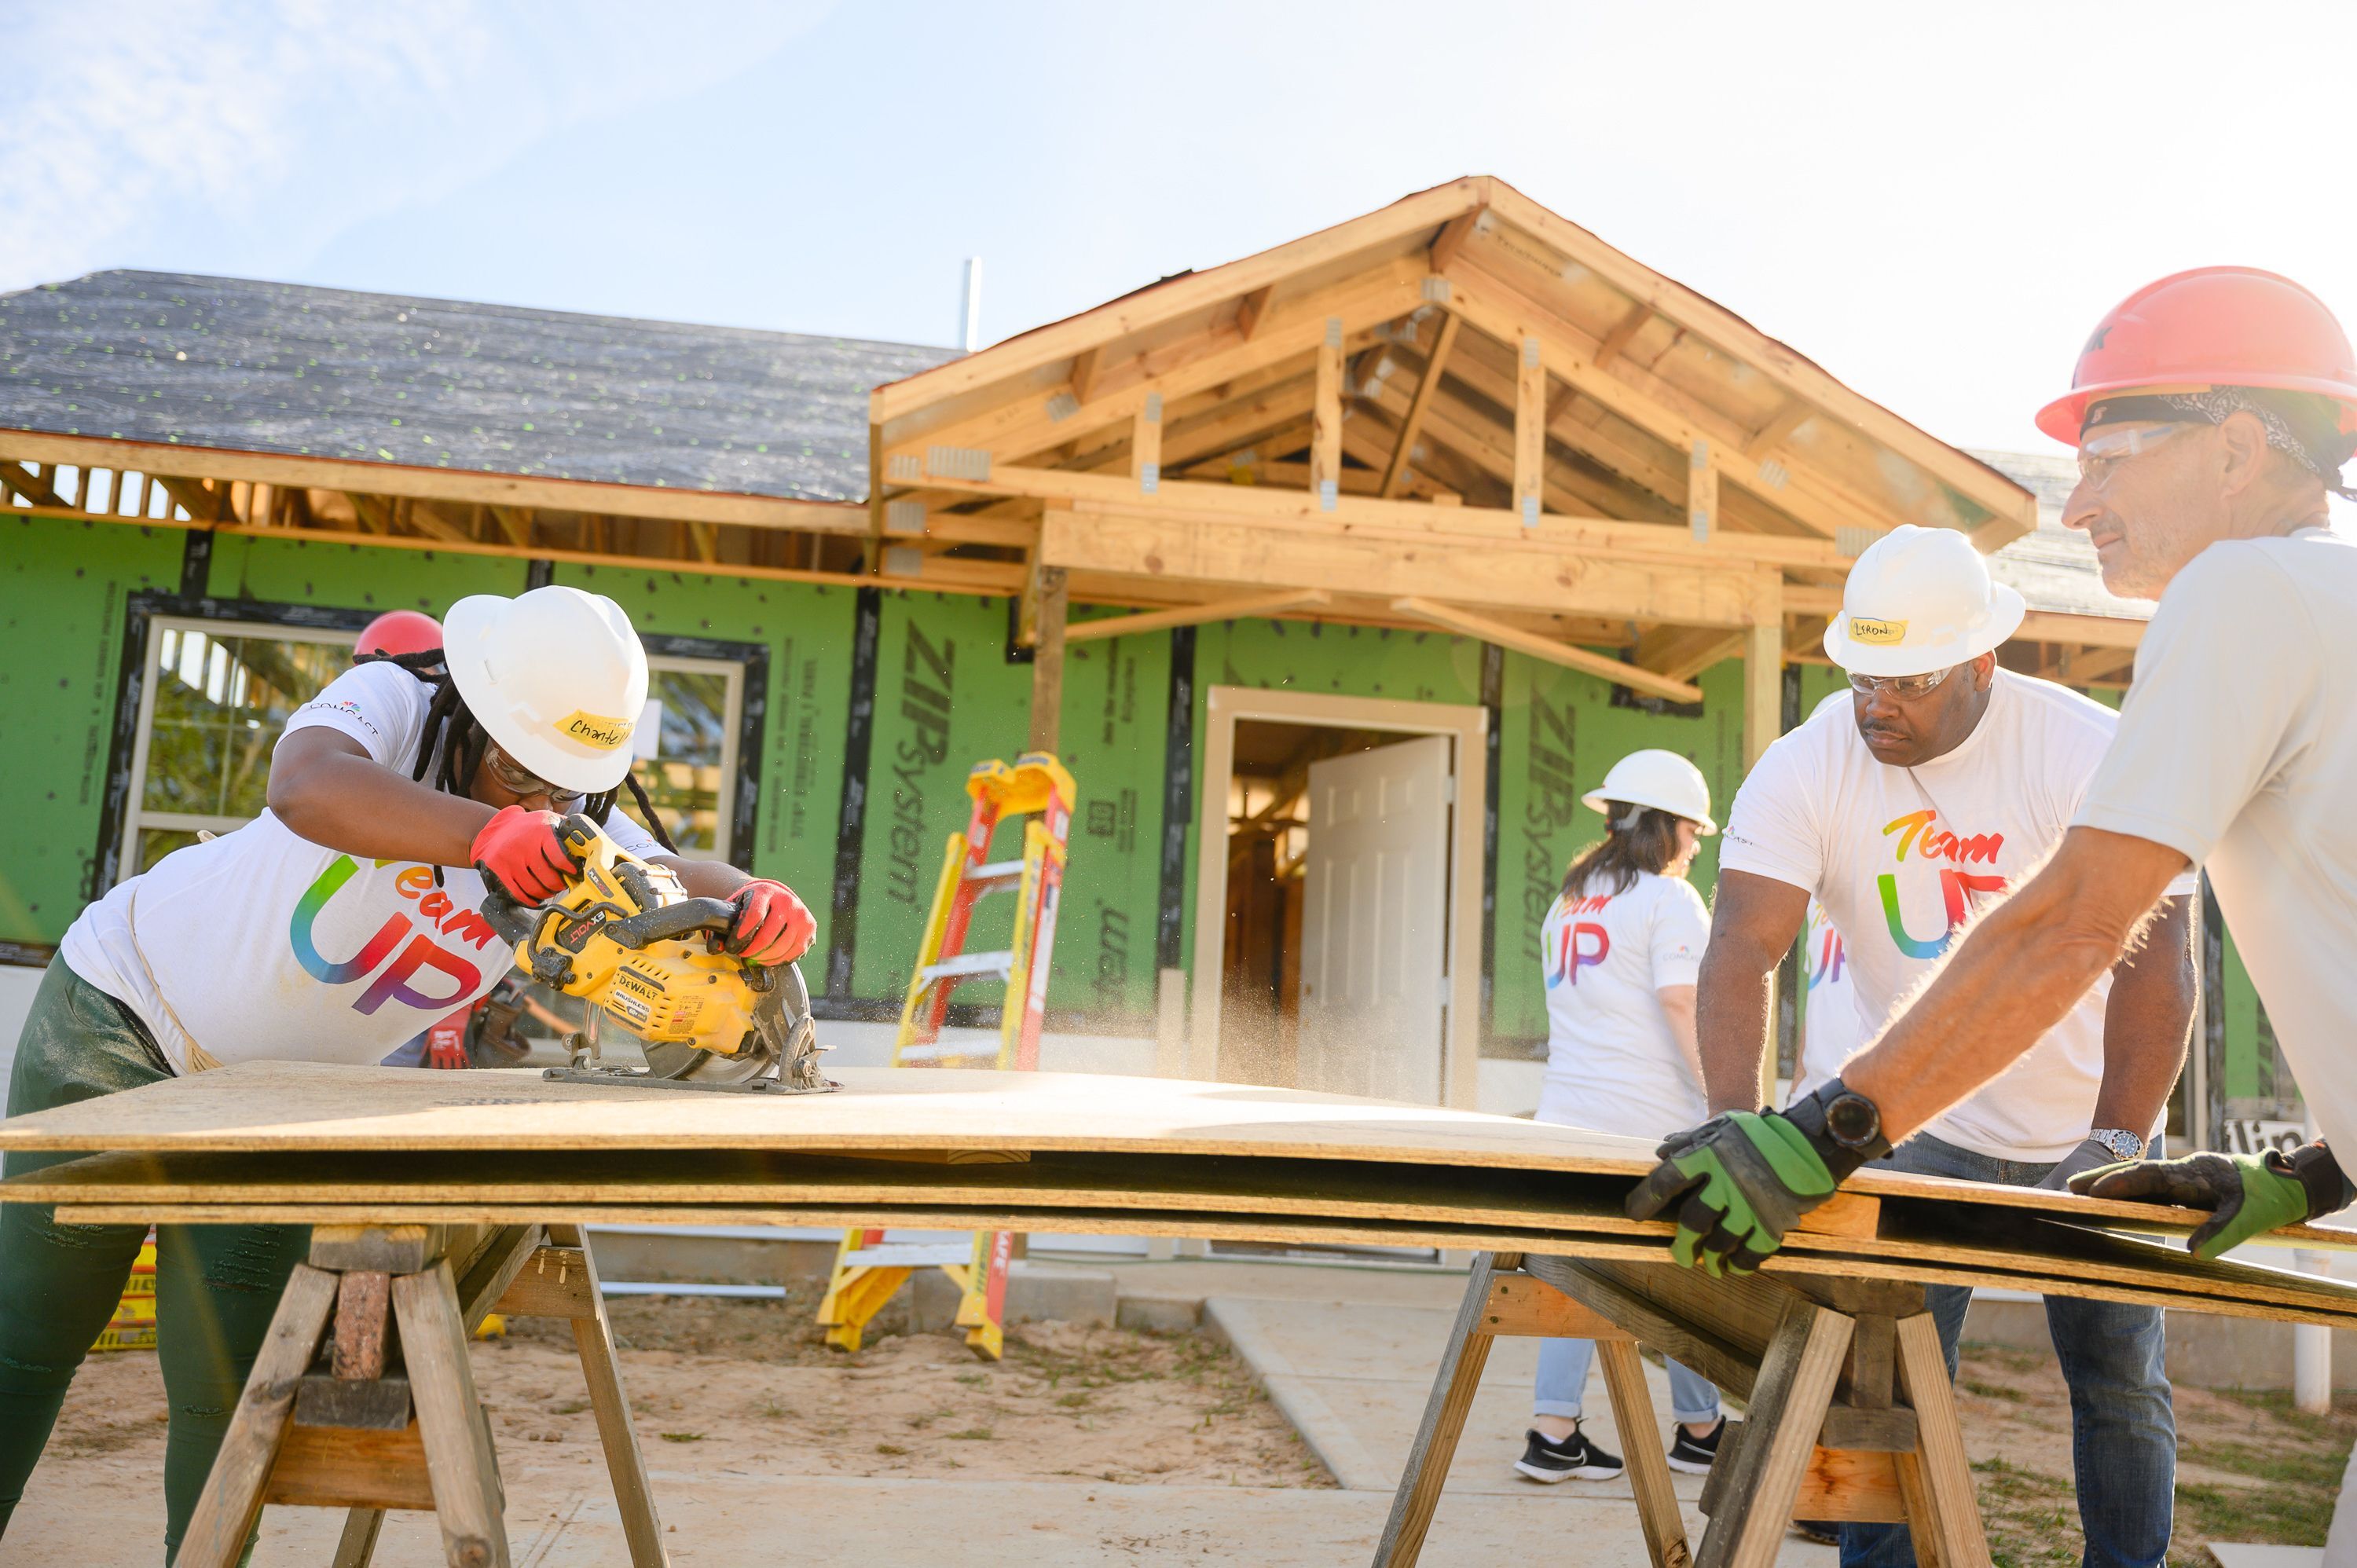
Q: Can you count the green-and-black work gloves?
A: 2